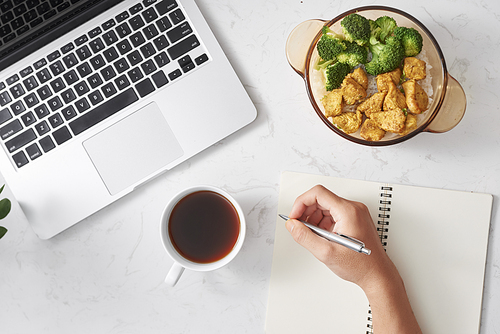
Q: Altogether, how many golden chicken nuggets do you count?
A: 12